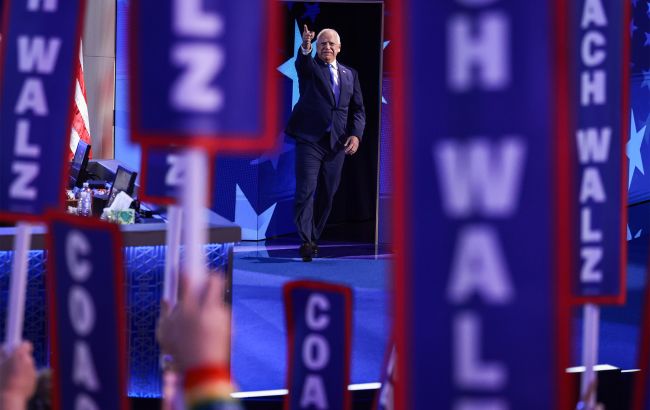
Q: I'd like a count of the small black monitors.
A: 2